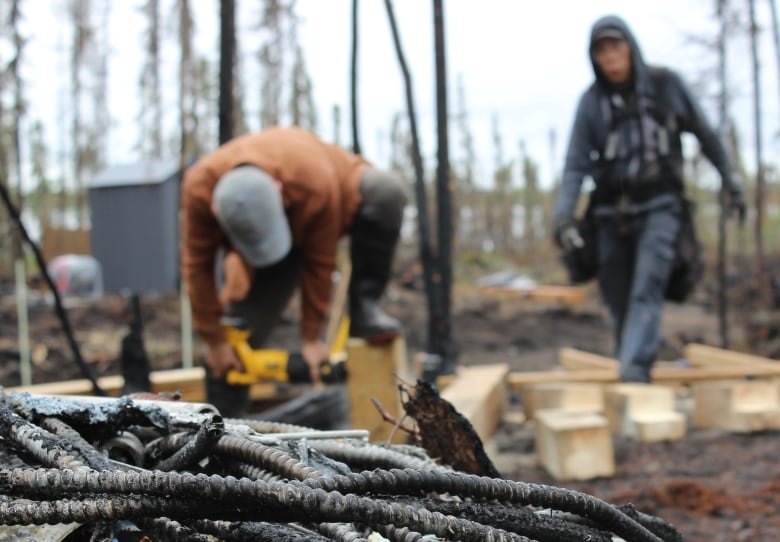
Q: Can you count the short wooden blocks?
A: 4